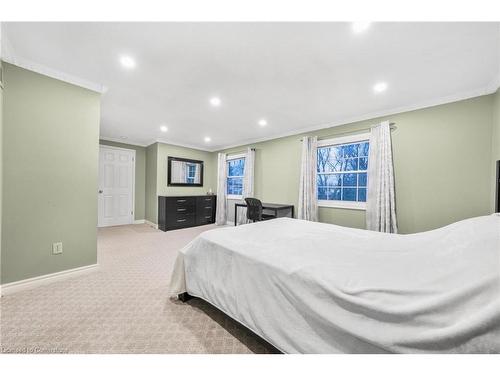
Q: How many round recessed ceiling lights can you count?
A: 7